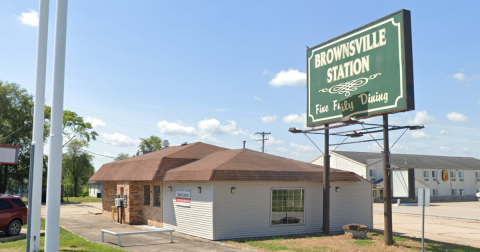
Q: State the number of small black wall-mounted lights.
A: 4